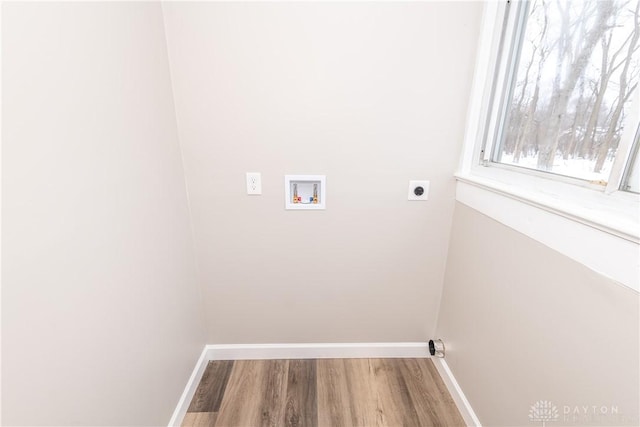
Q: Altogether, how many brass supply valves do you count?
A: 2